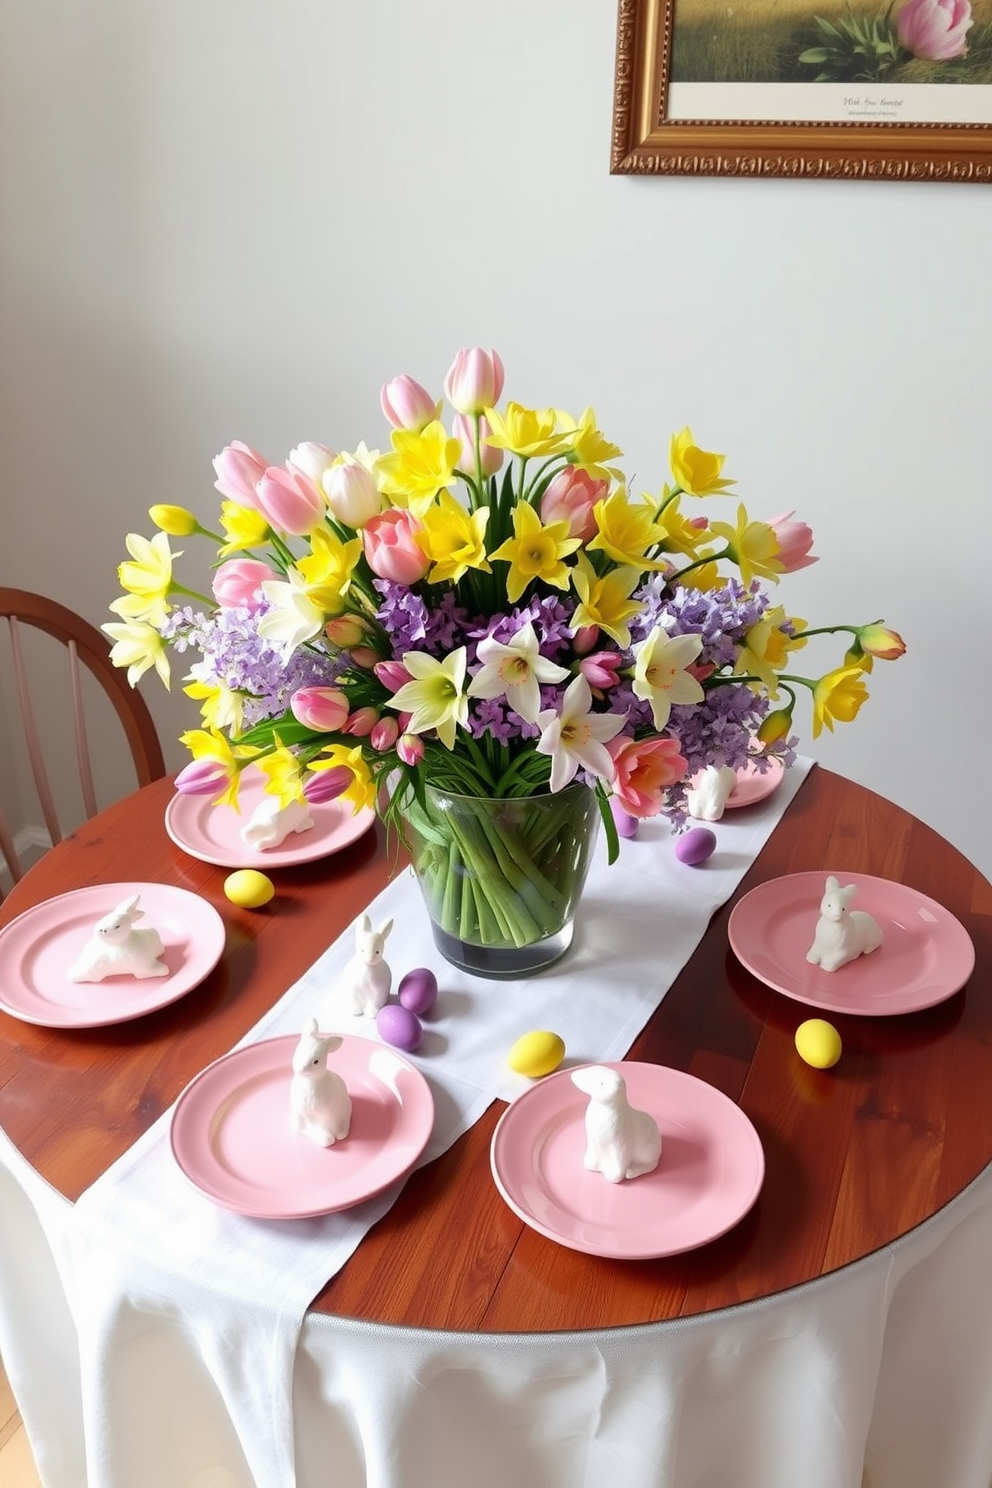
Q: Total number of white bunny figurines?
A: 7